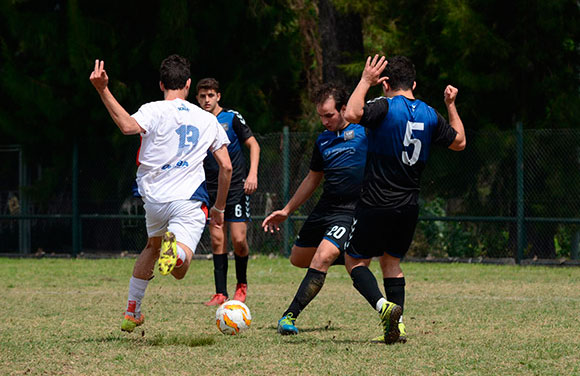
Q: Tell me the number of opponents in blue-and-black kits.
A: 3